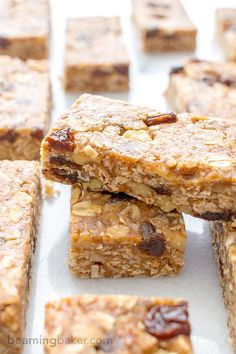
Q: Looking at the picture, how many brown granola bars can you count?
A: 11